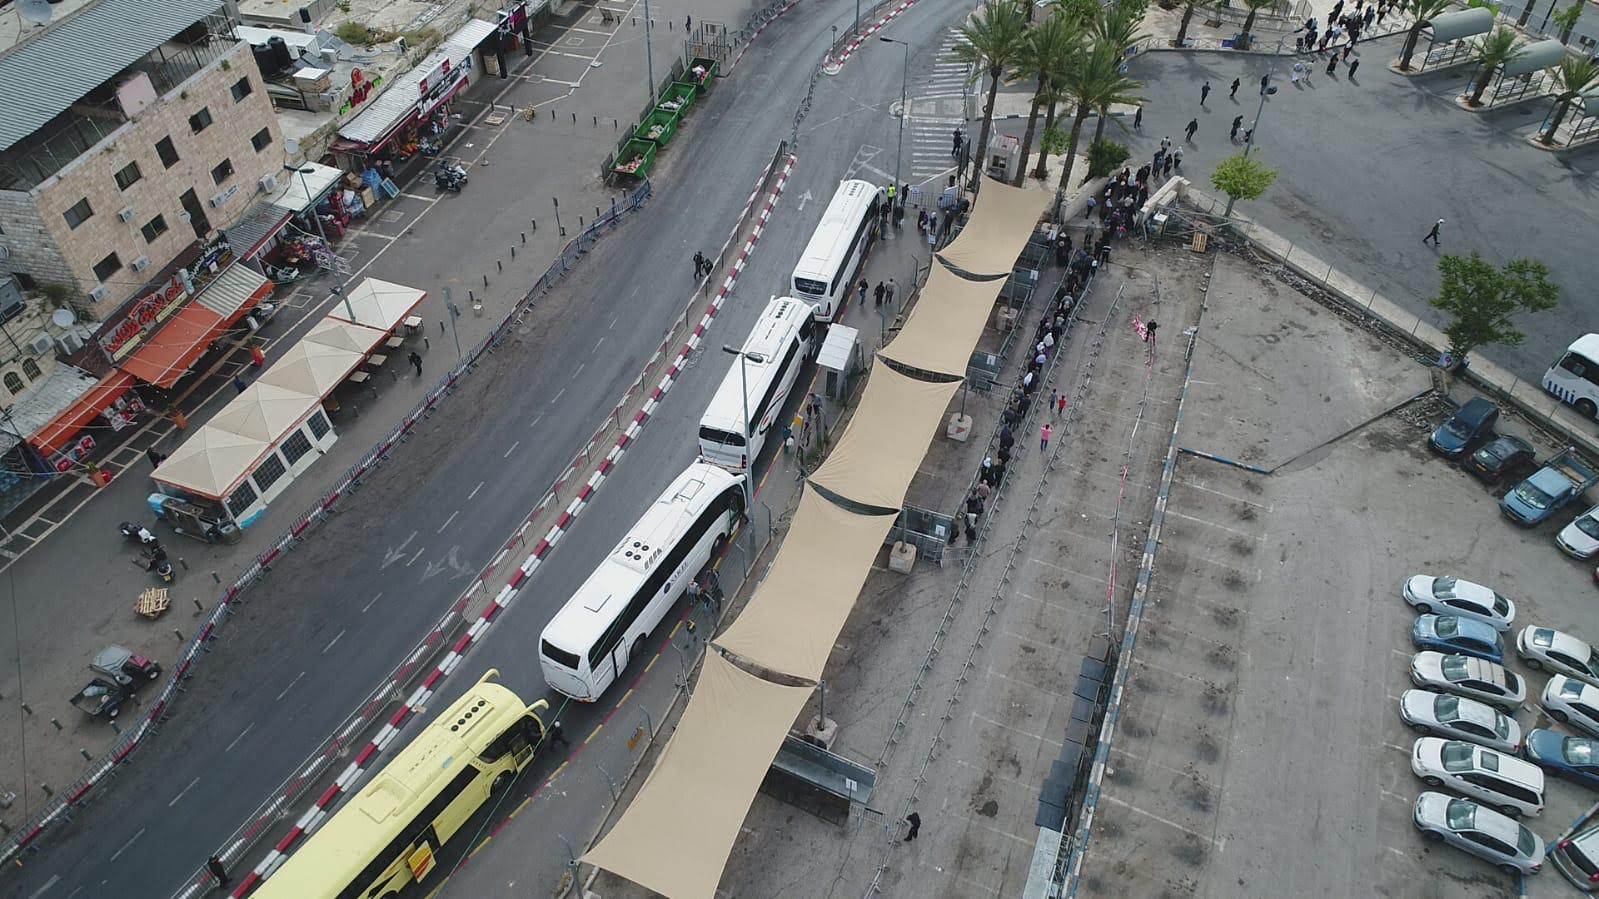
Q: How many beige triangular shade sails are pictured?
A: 5